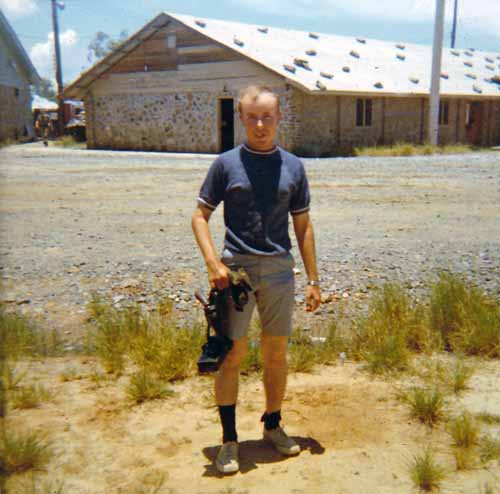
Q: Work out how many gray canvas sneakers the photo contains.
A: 2